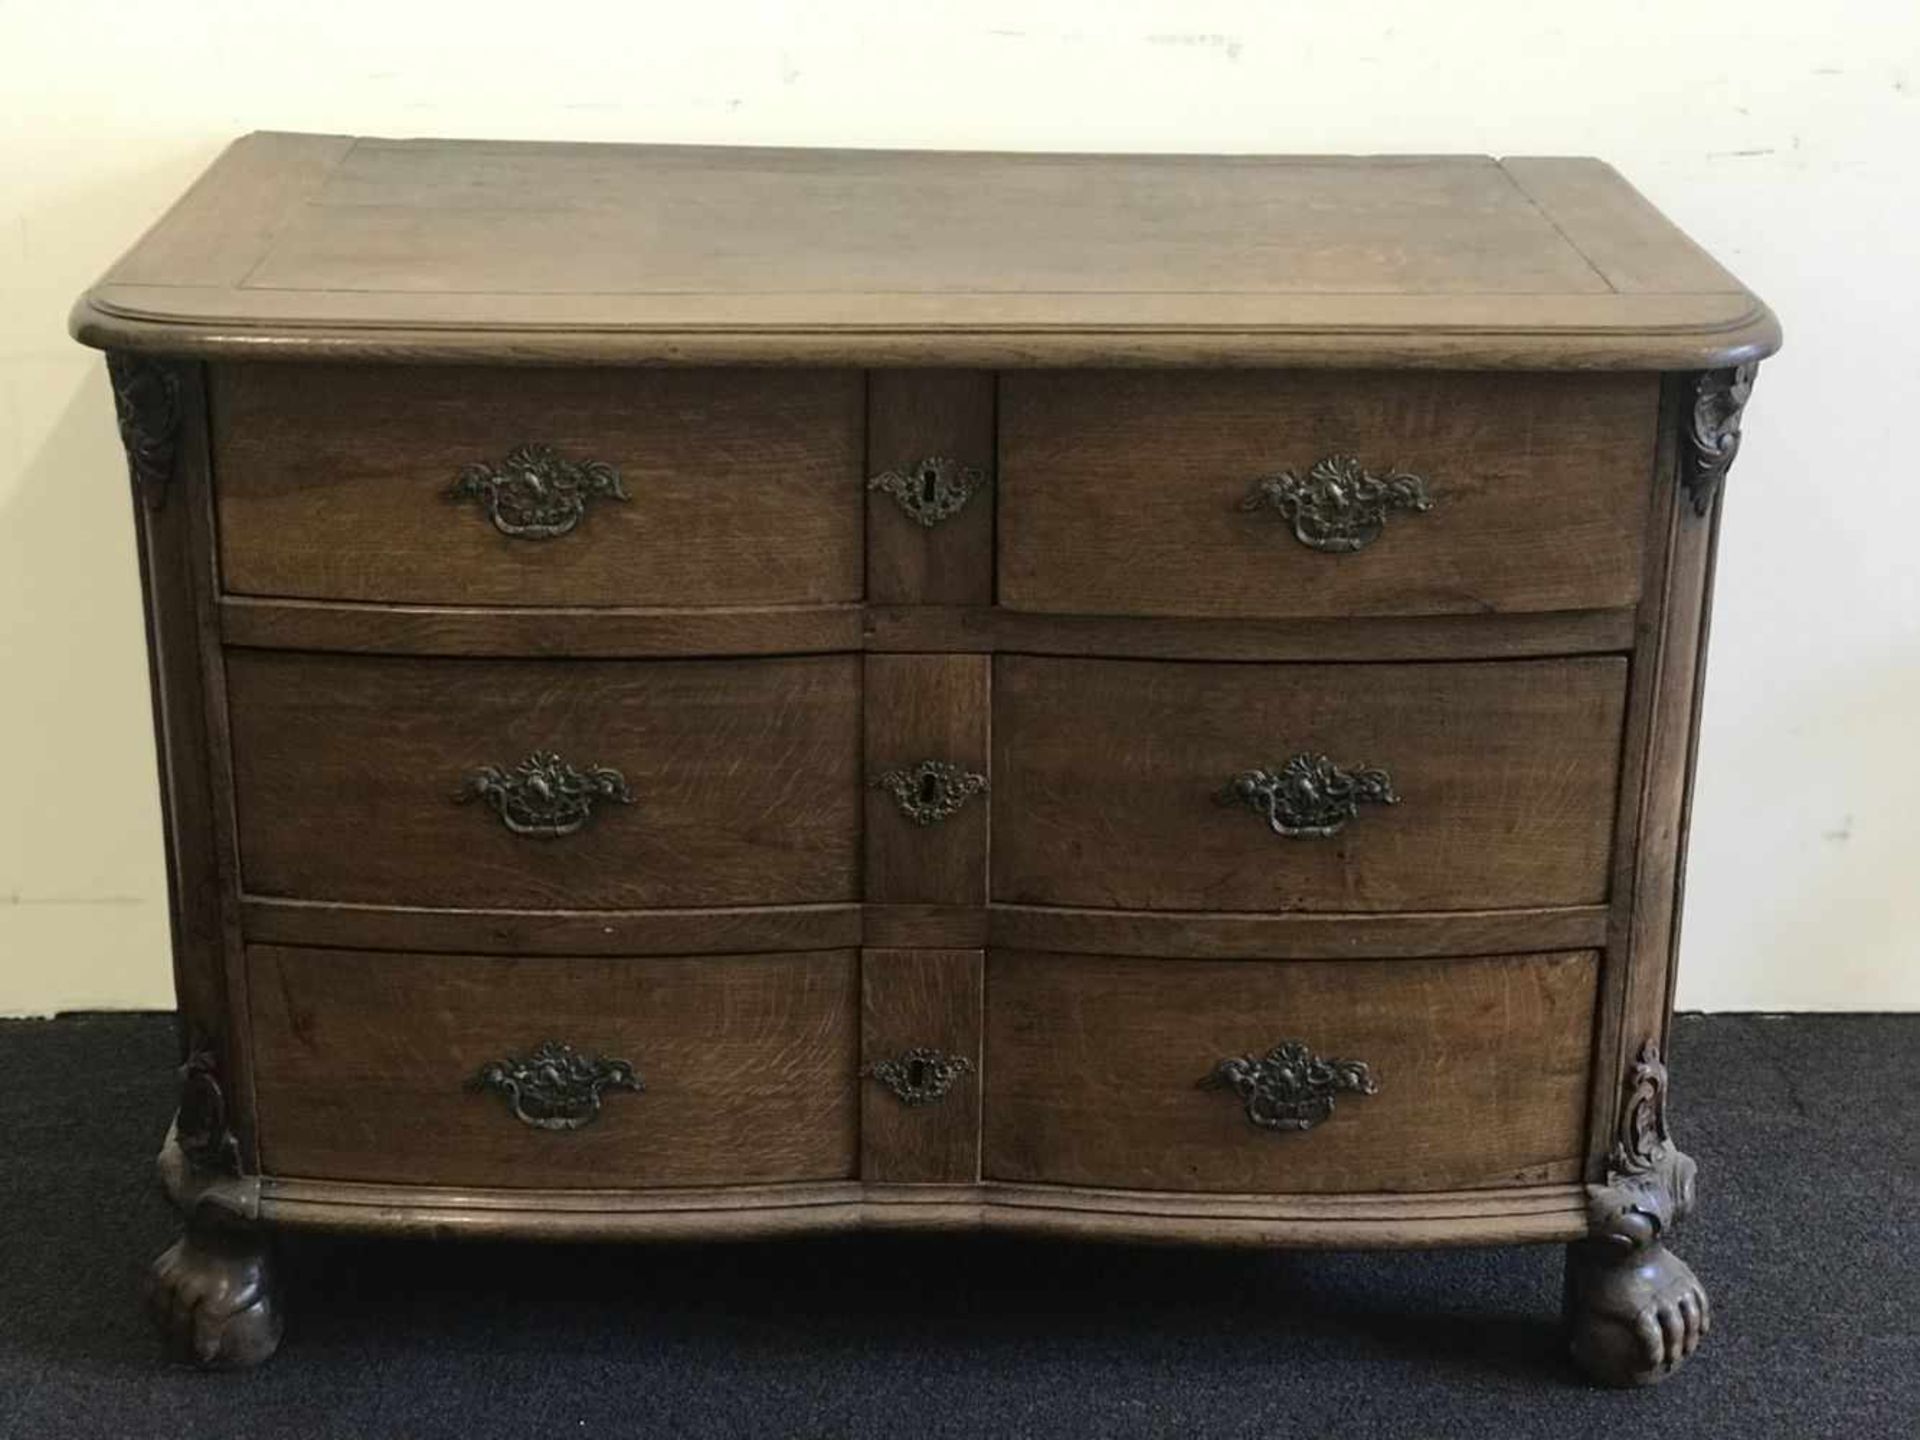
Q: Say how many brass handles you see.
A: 6